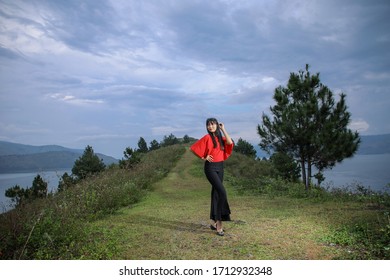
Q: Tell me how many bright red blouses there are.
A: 1